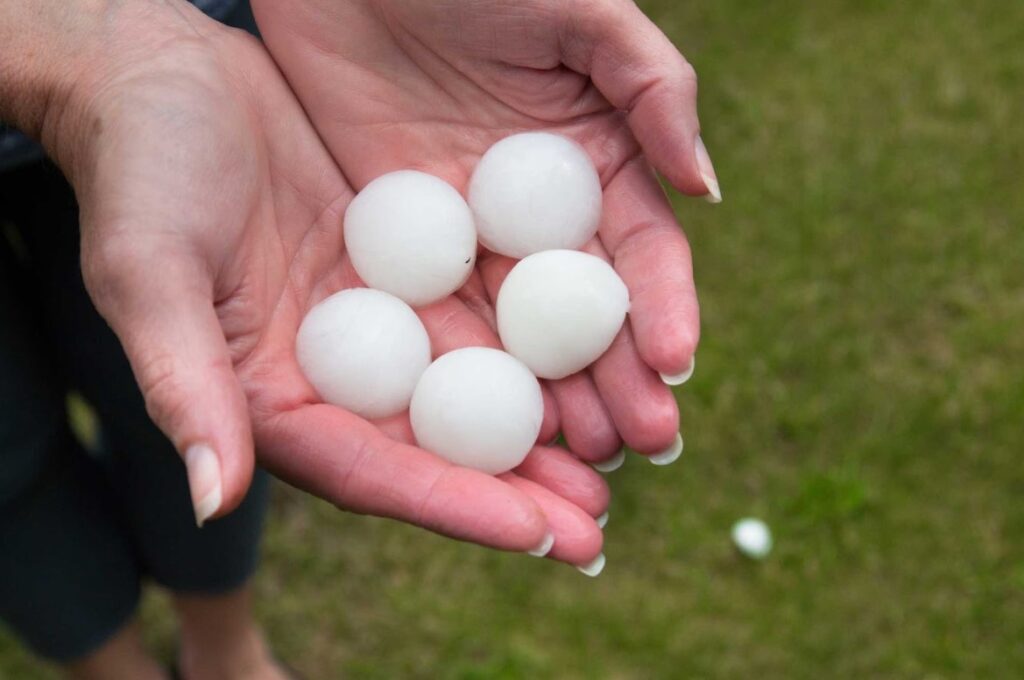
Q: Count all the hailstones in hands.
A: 5